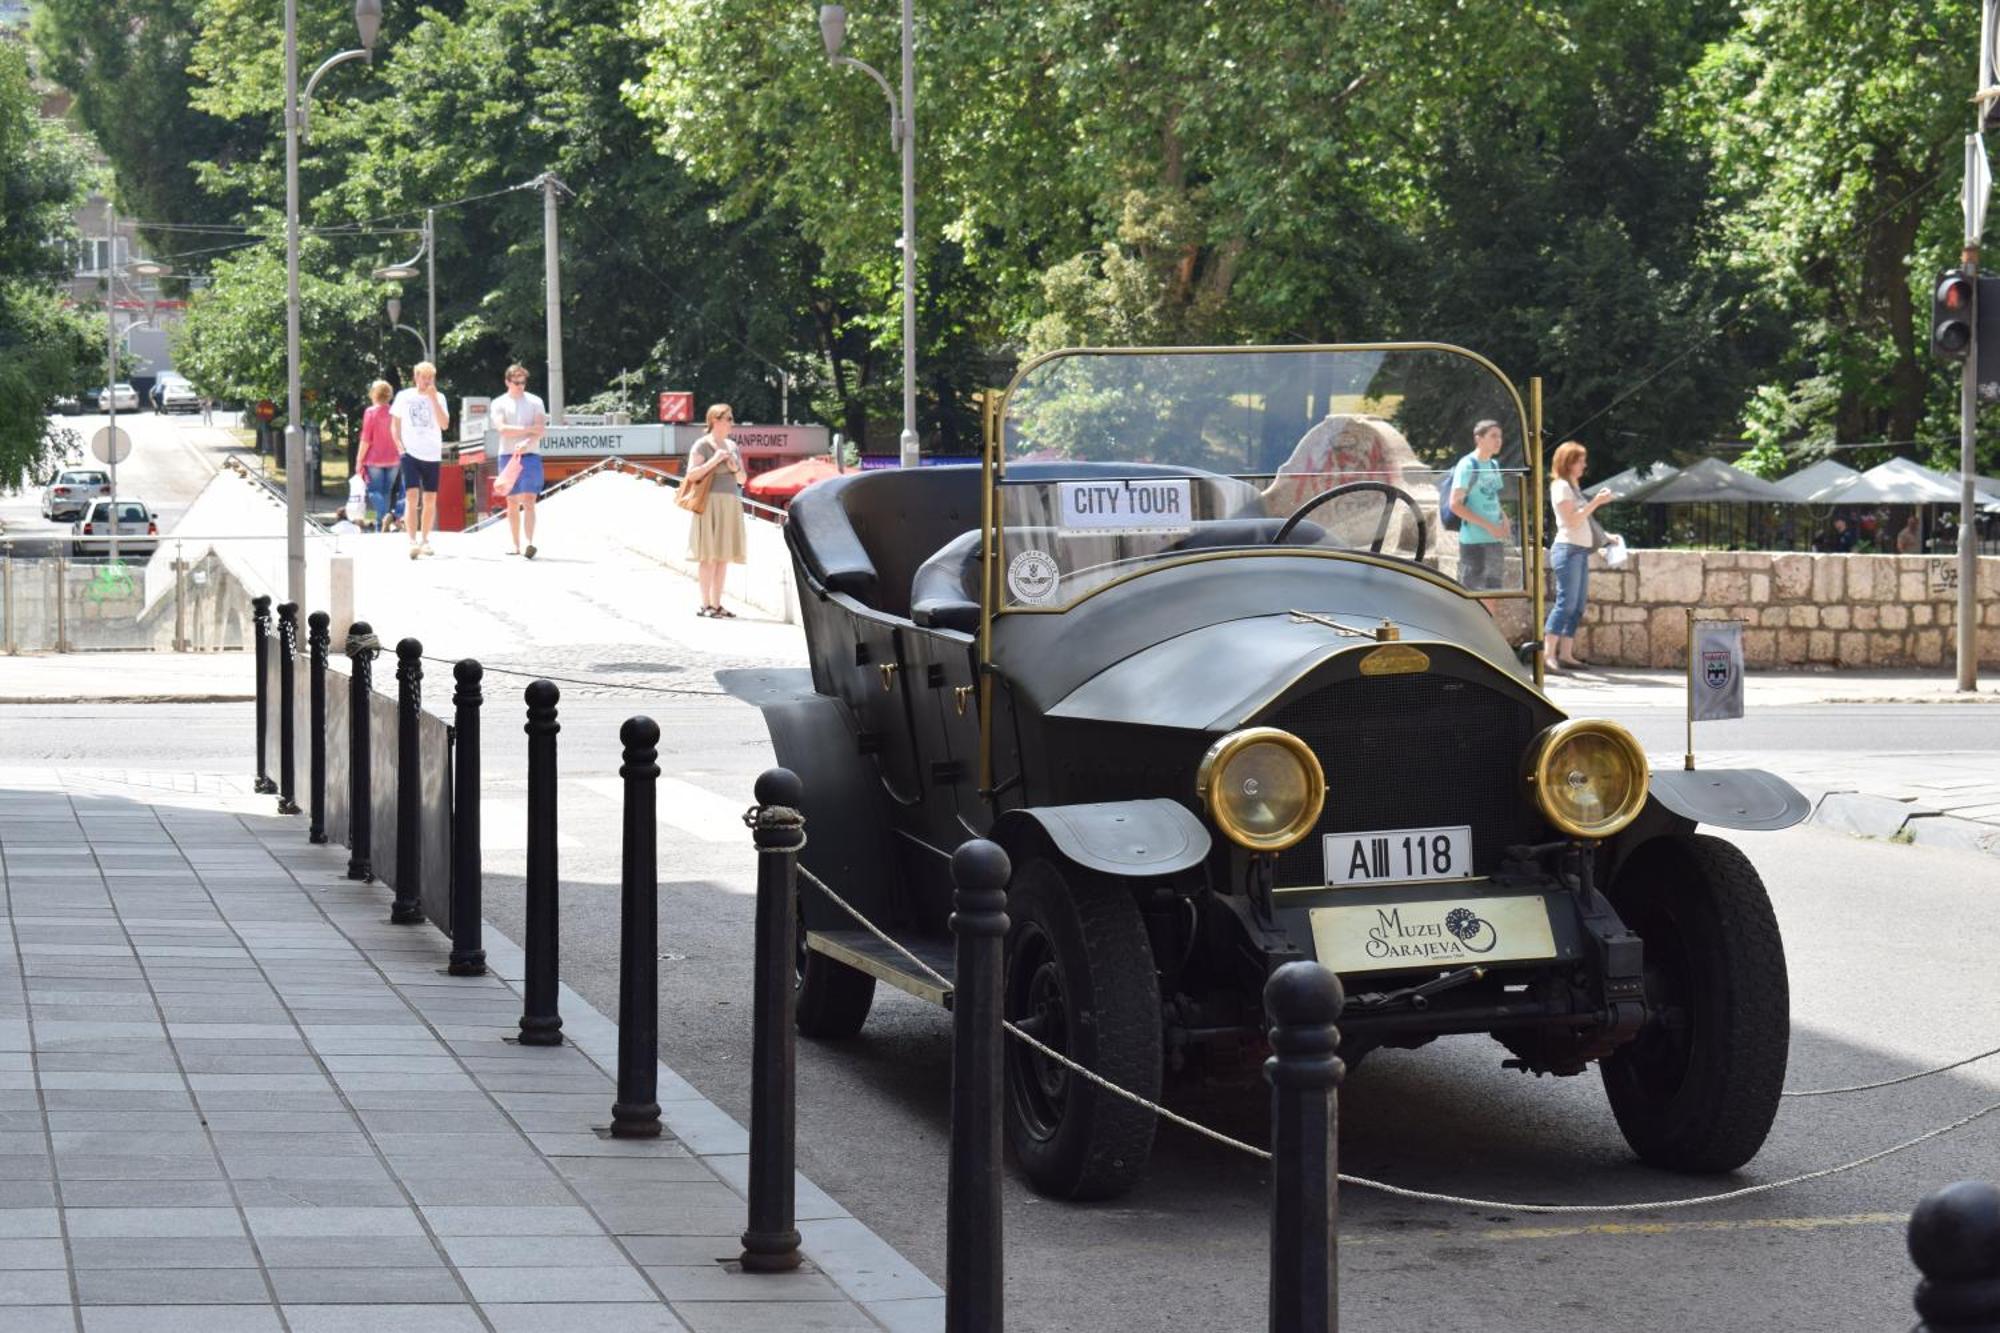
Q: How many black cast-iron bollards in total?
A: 12